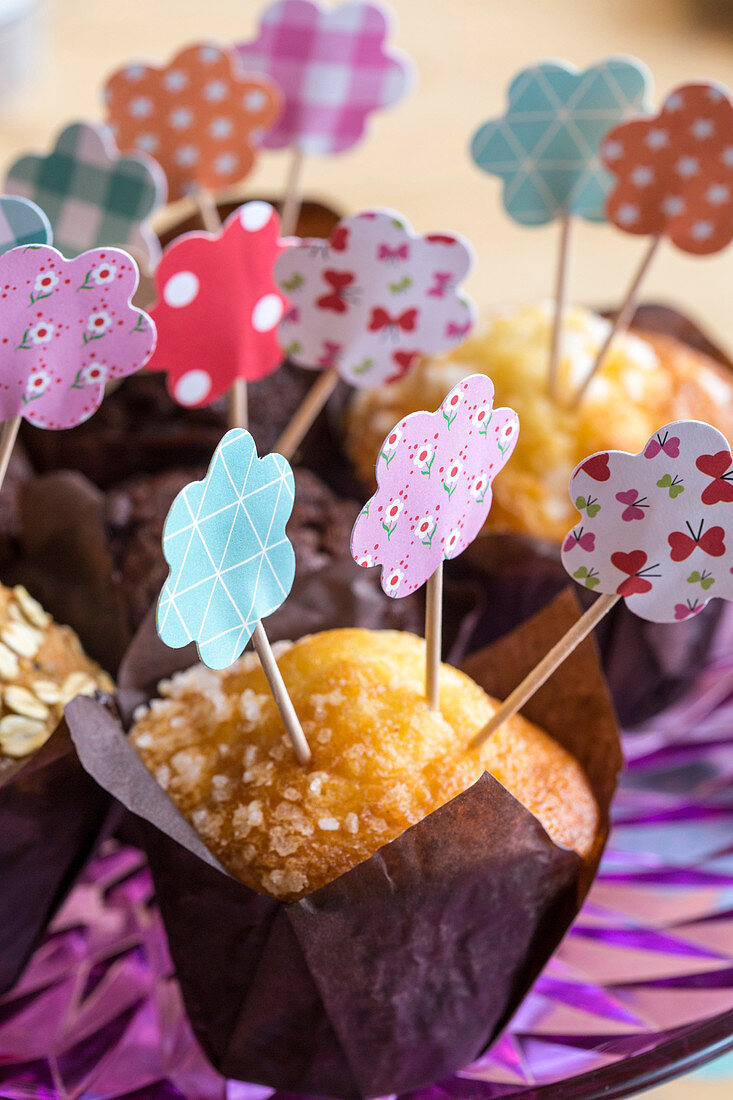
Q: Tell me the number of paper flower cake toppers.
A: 12